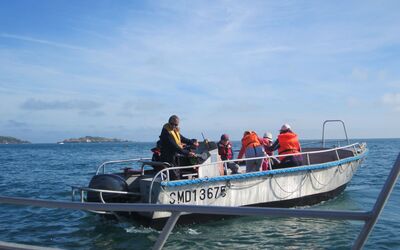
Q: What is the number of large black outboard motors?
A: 1